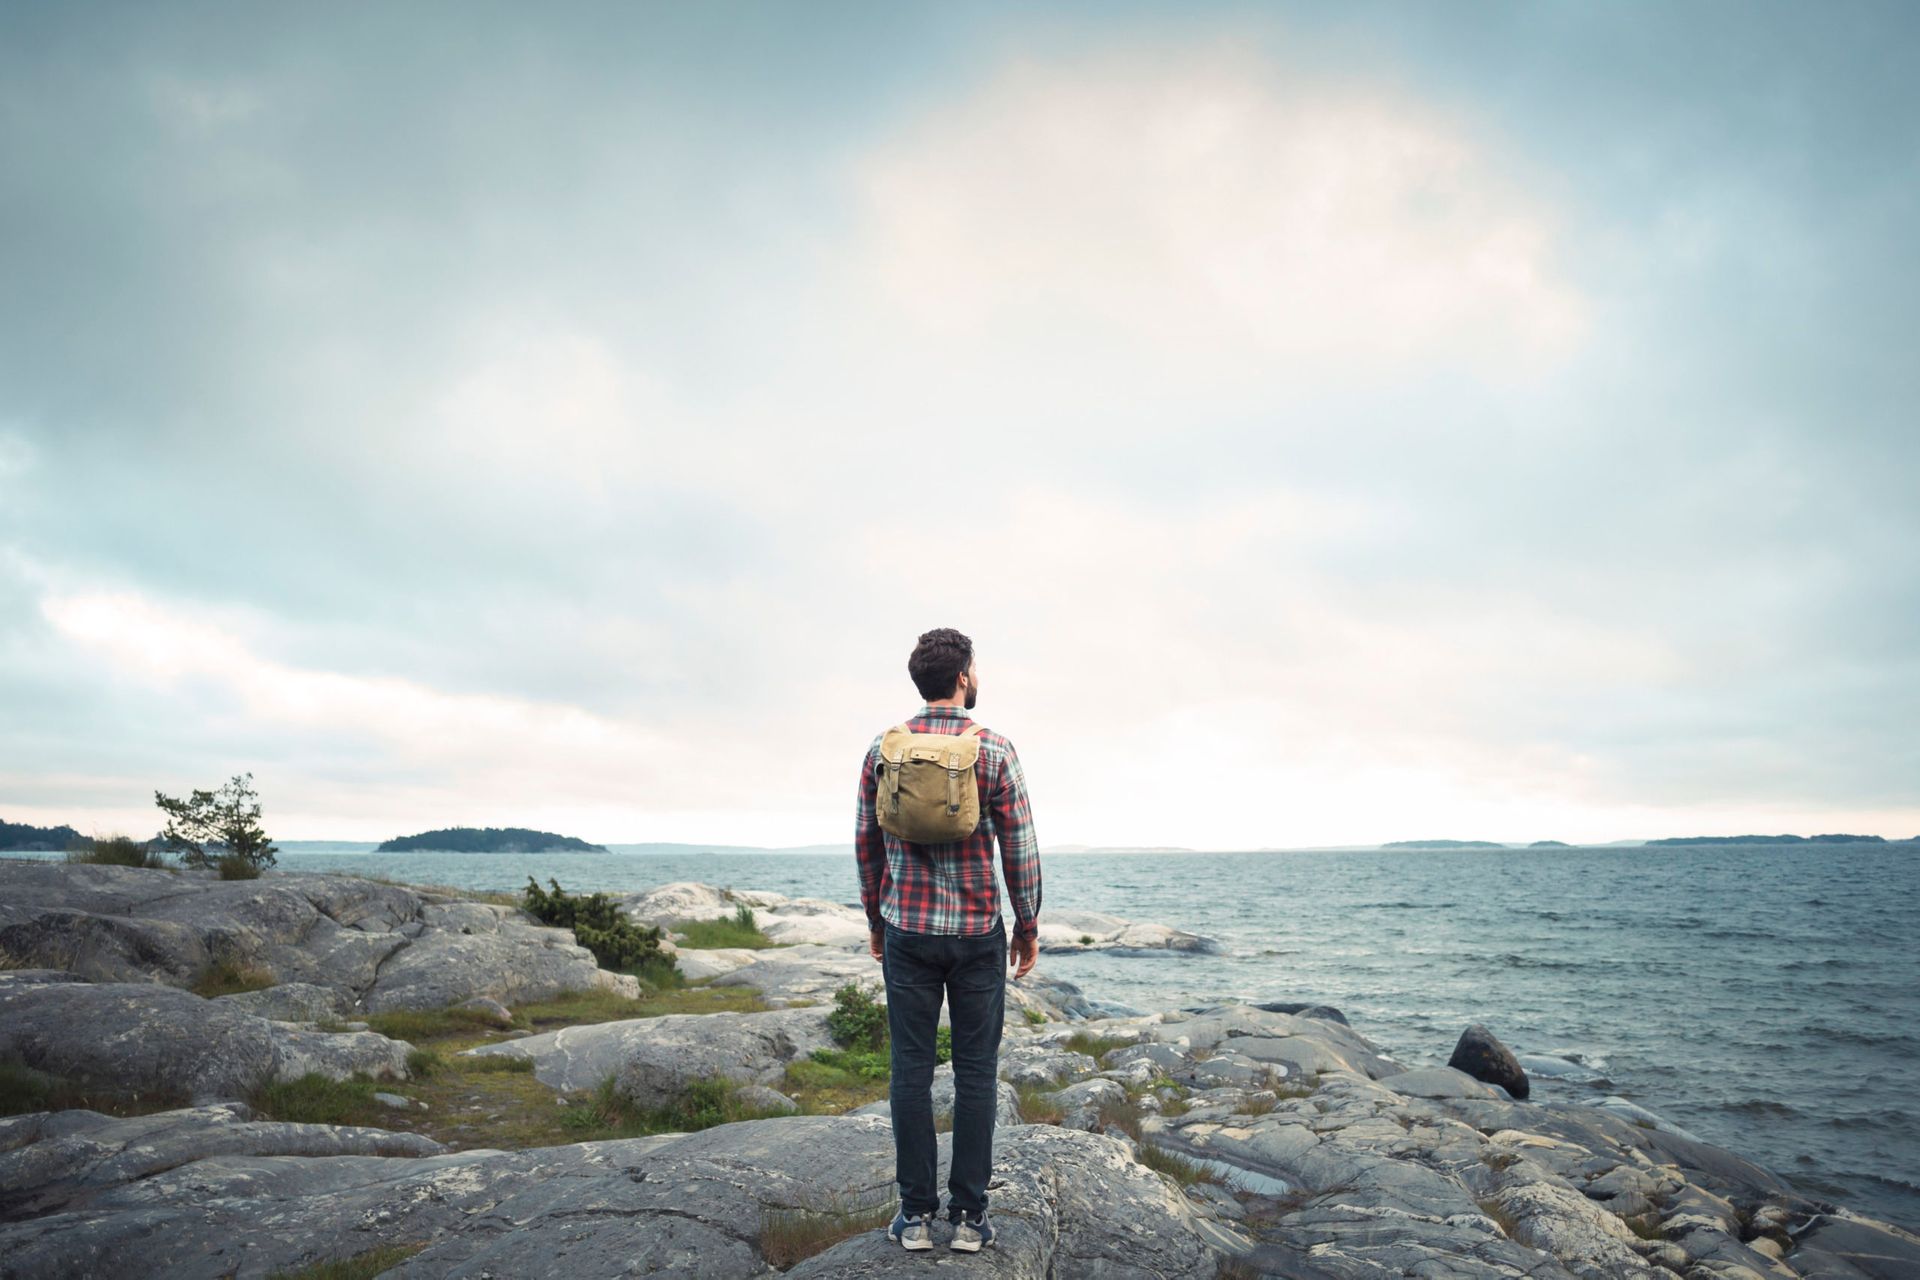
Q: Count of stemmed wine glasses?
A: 0